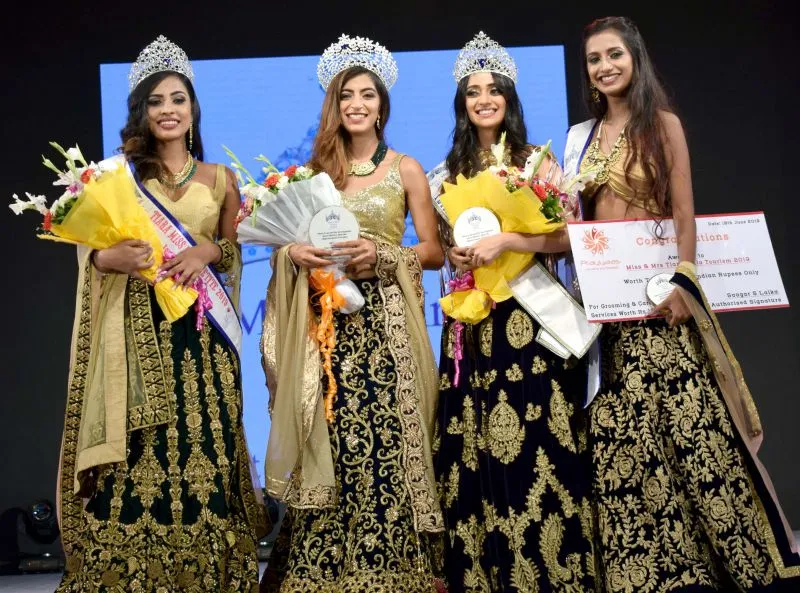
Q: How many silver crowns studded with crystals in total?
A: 3